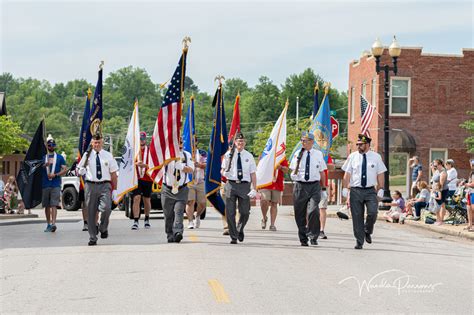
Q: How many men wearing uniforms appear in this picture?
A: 5